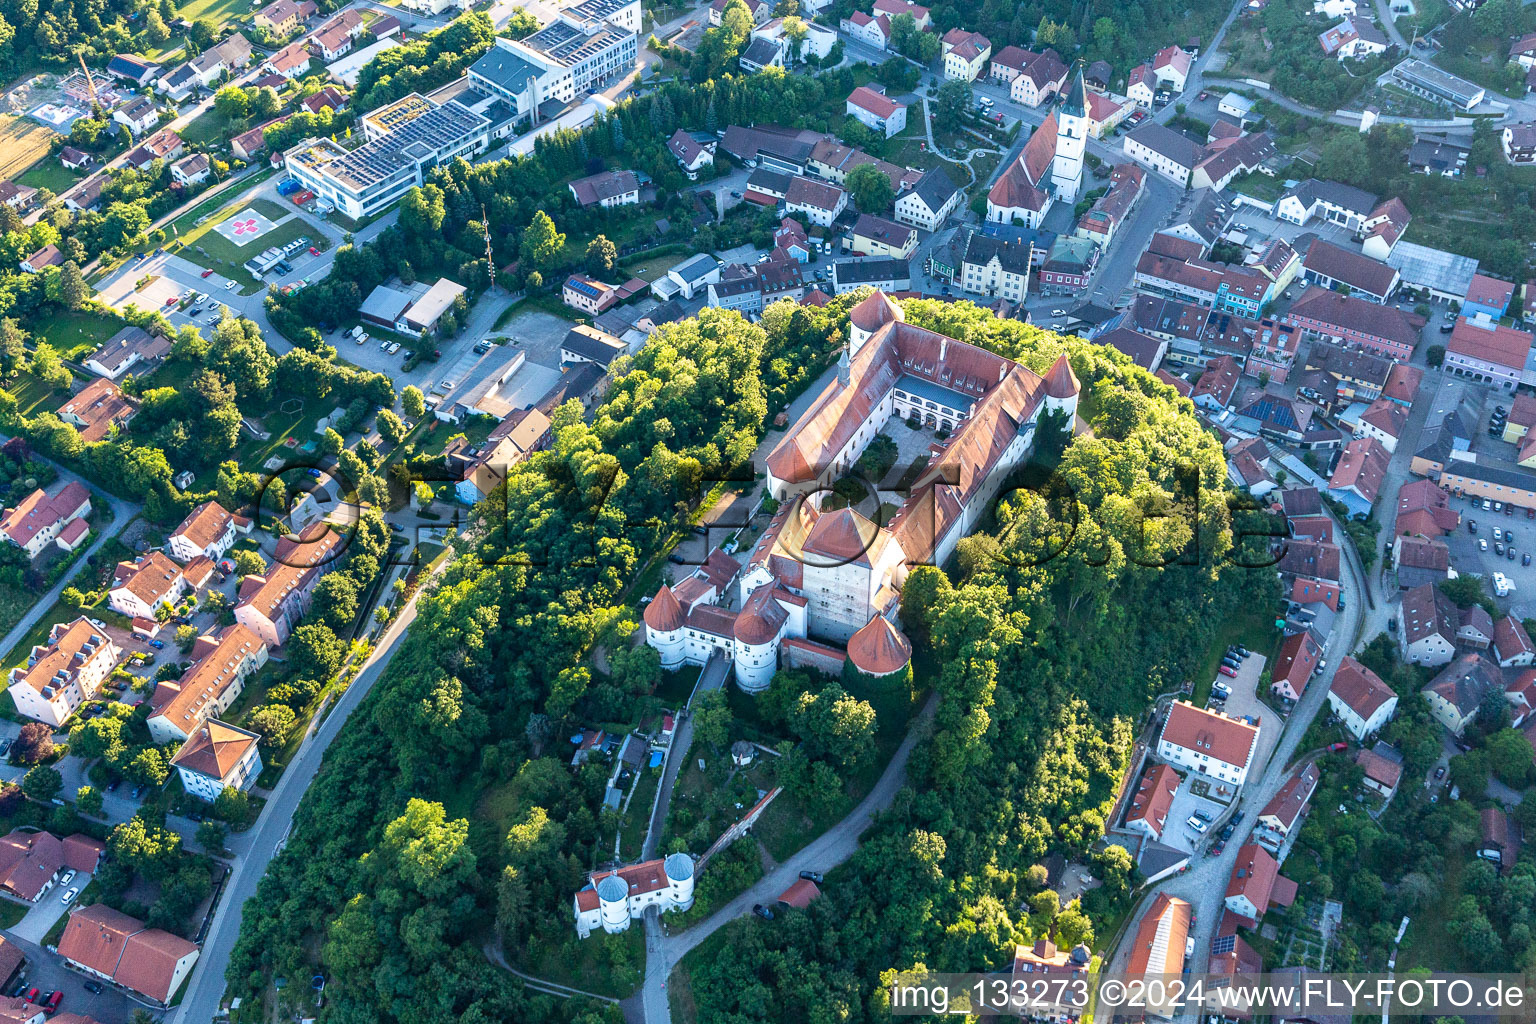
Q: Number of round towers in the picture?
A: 7